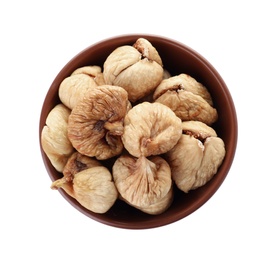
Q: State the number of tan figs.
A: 9